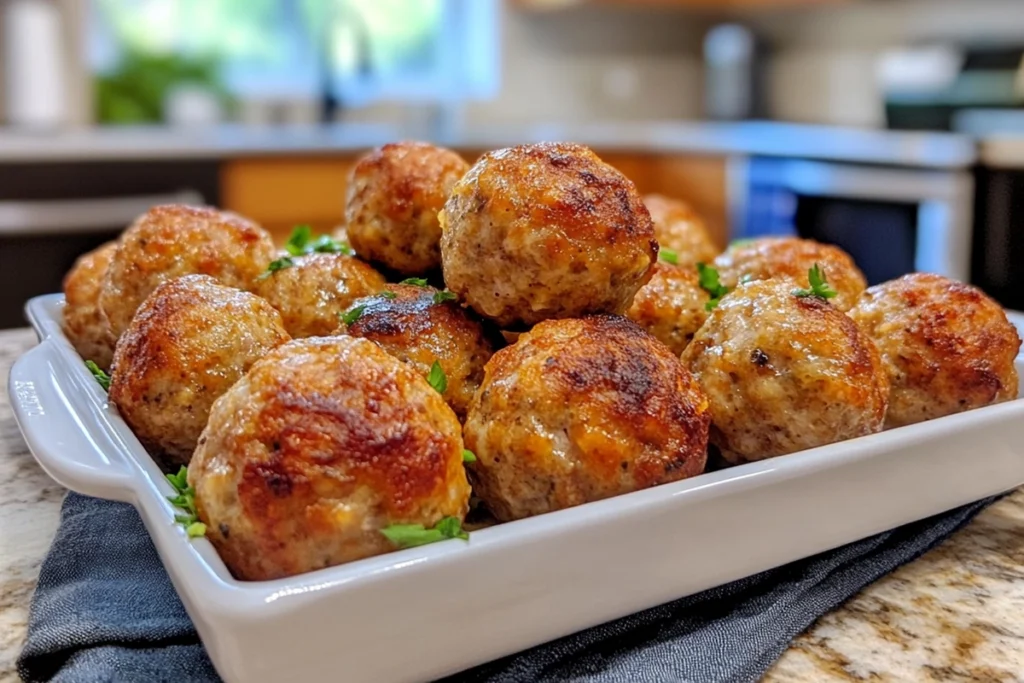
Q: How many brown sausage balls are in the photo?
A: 14